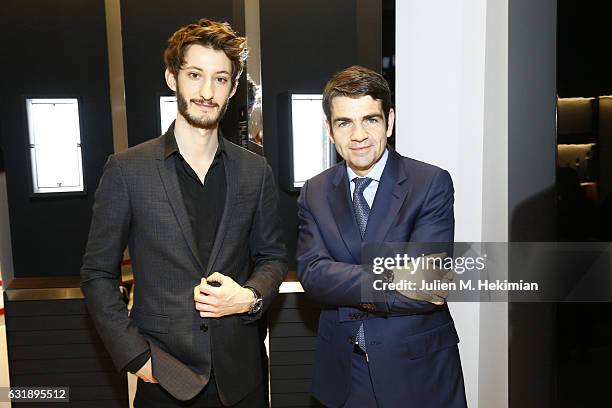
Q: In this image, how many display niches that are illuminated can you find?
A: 3